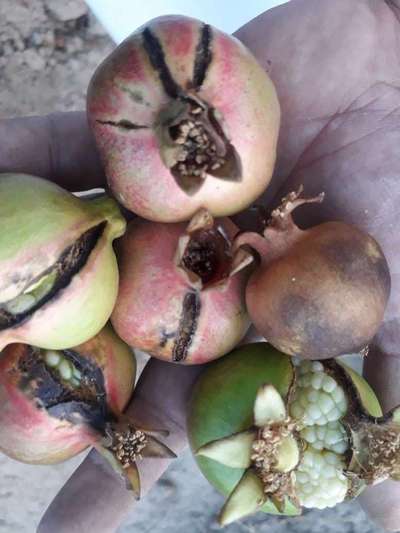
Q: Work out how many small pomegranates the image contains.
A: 6